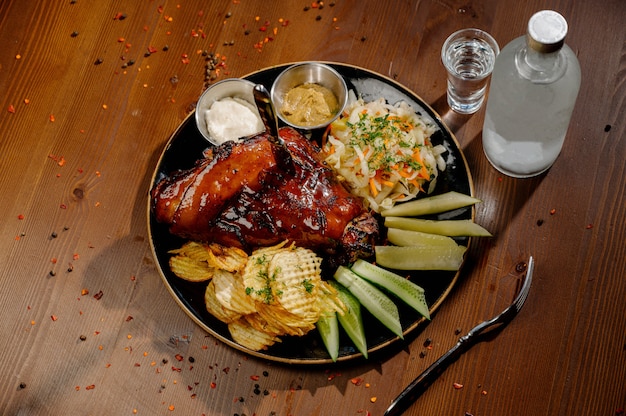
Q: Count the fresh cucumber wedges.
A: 4